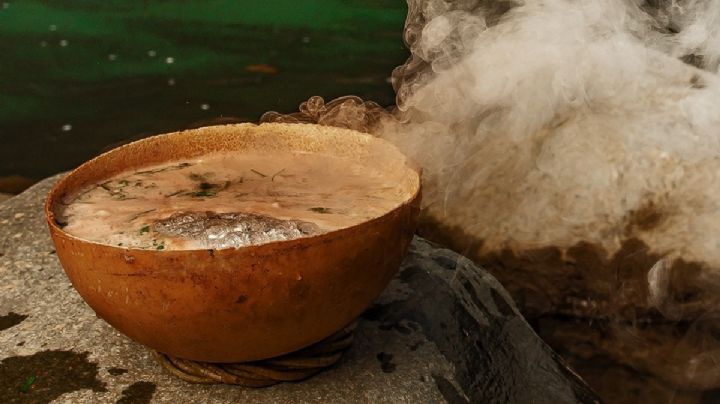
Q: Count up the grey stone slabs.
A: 1